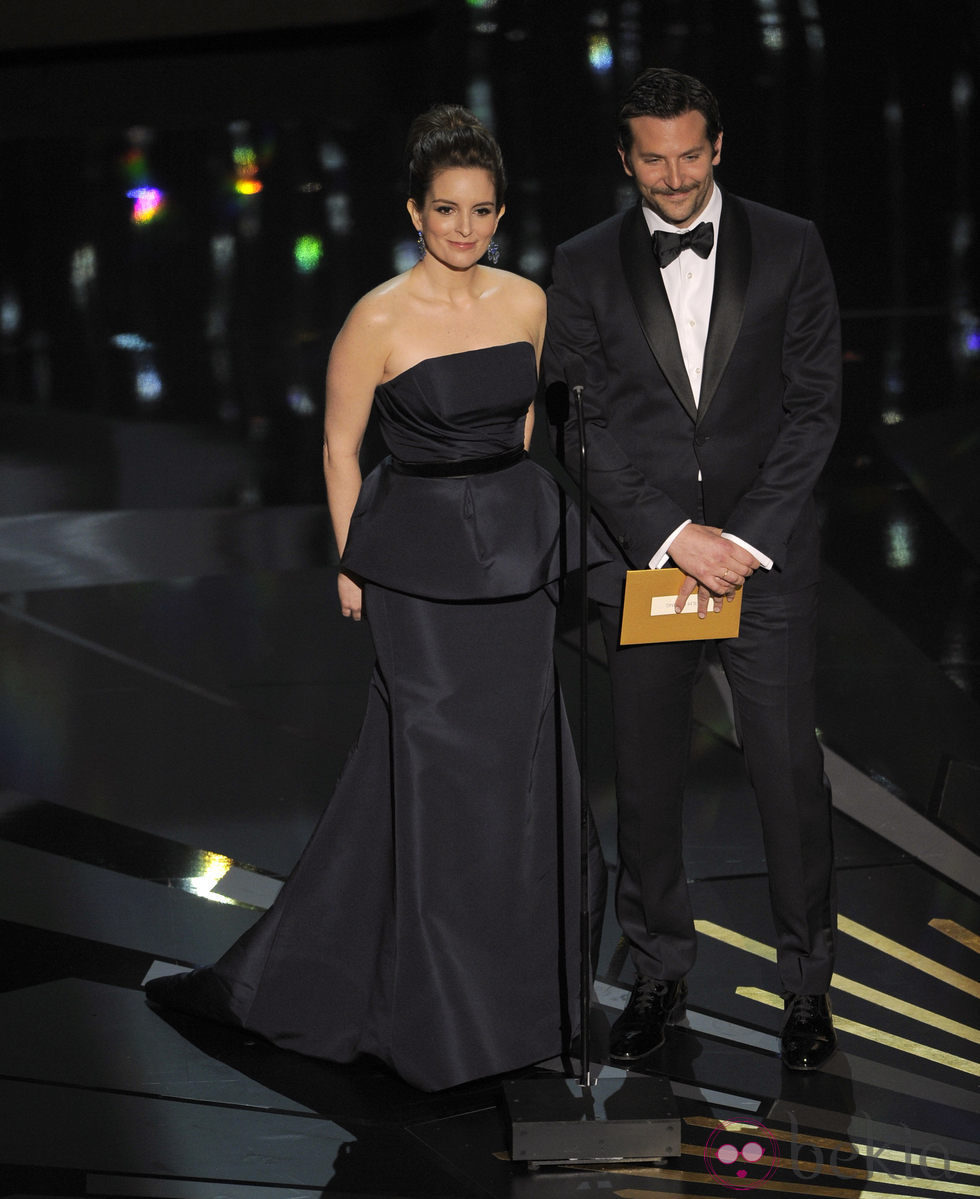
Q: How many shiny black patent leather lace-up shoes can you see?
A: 2